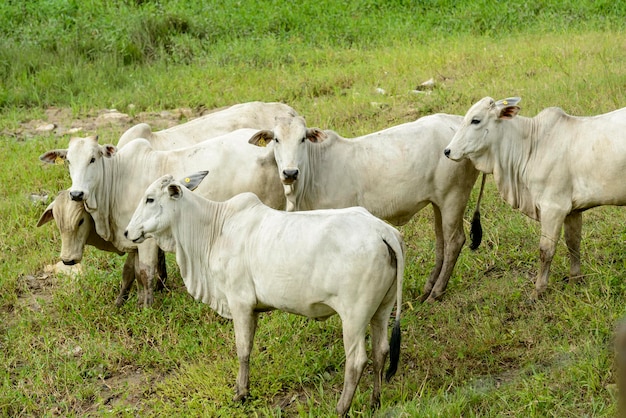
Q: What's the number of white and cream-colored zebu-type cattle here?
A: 5